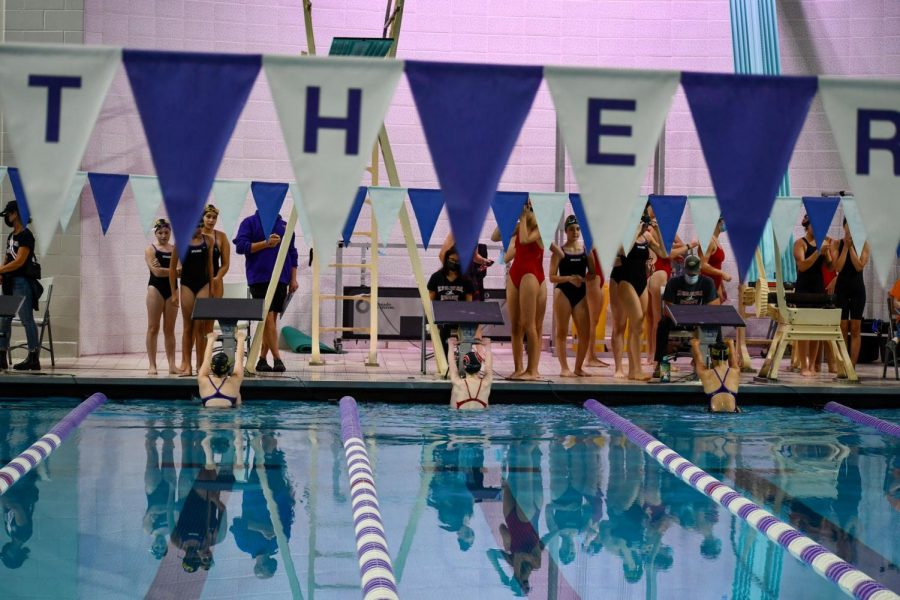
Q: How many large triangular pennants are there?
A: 7